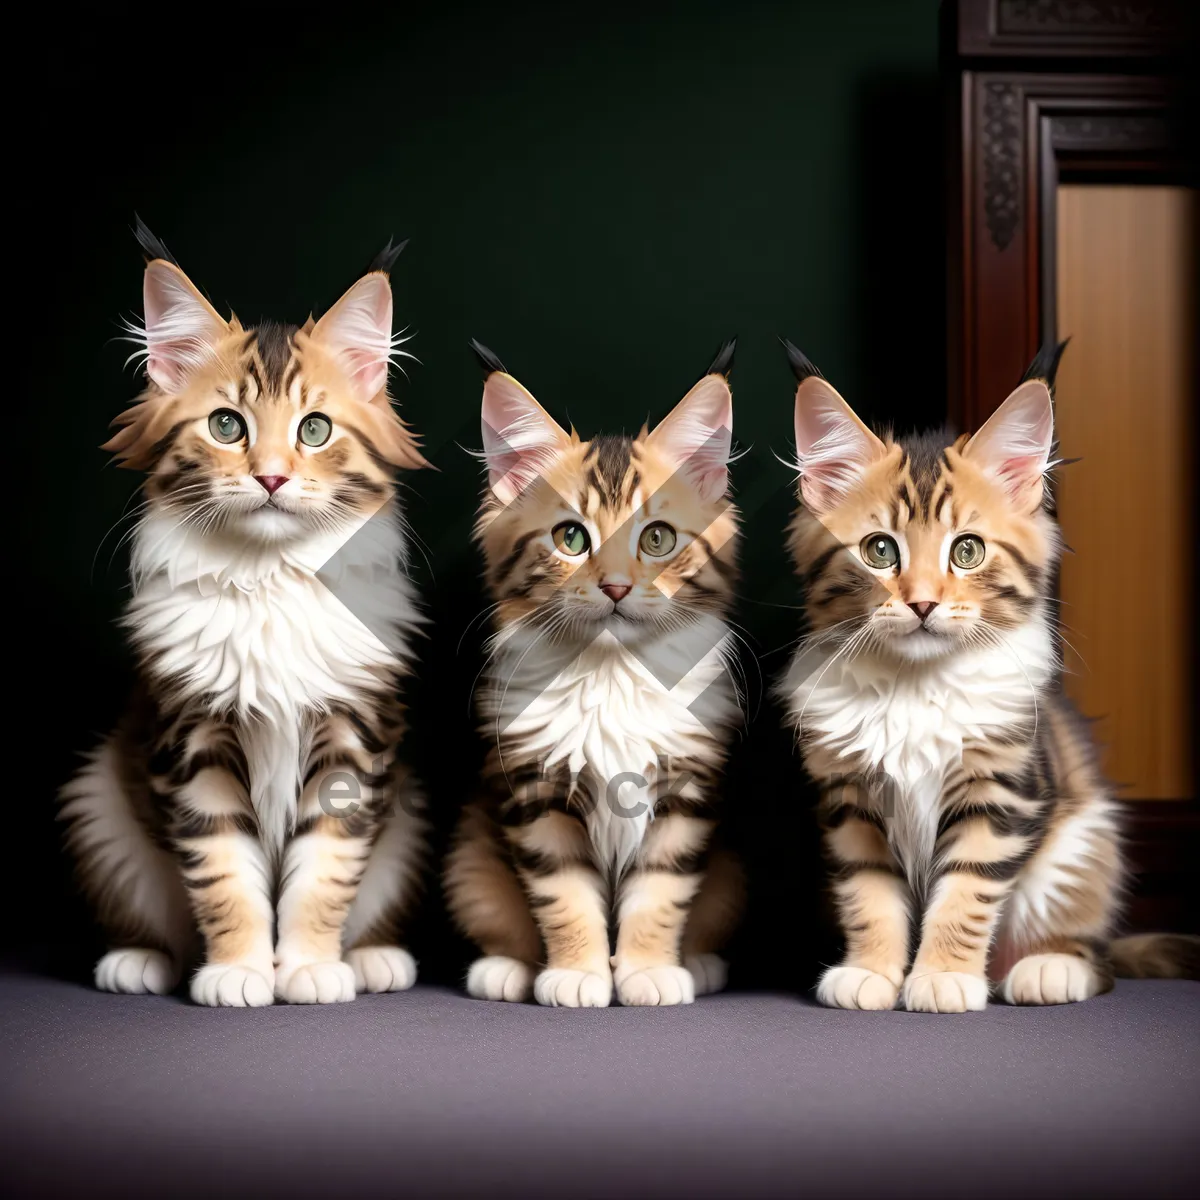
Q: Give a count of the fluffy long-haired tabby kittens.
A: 3